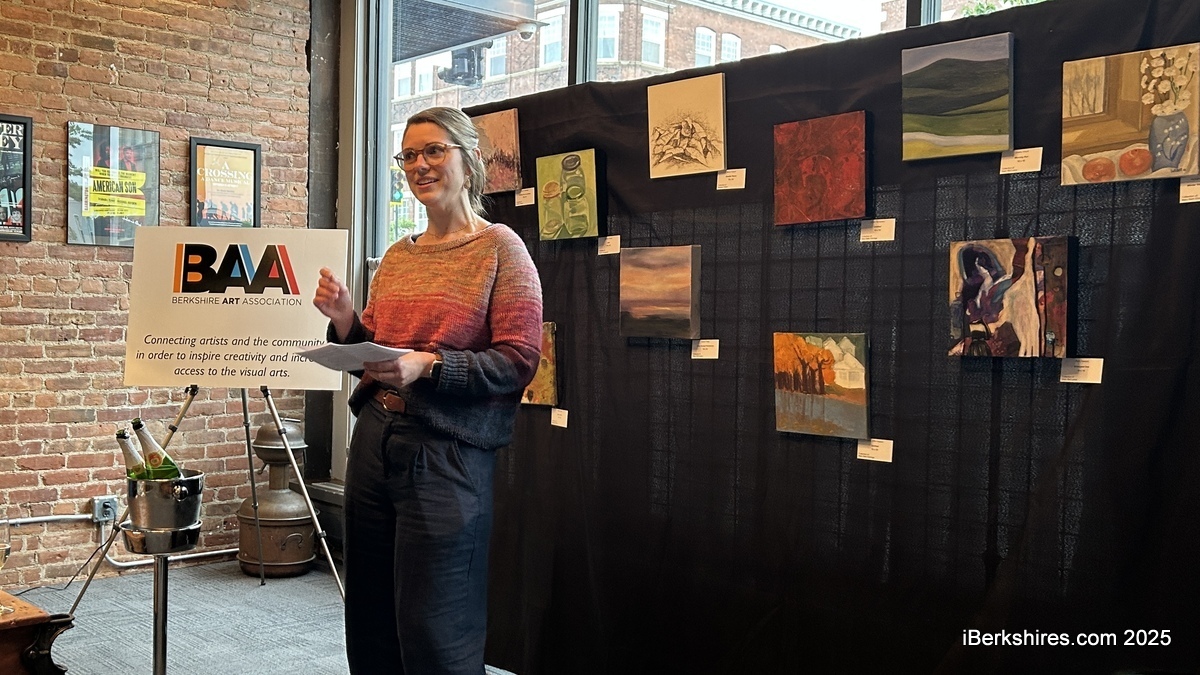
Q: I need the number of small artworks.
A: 10